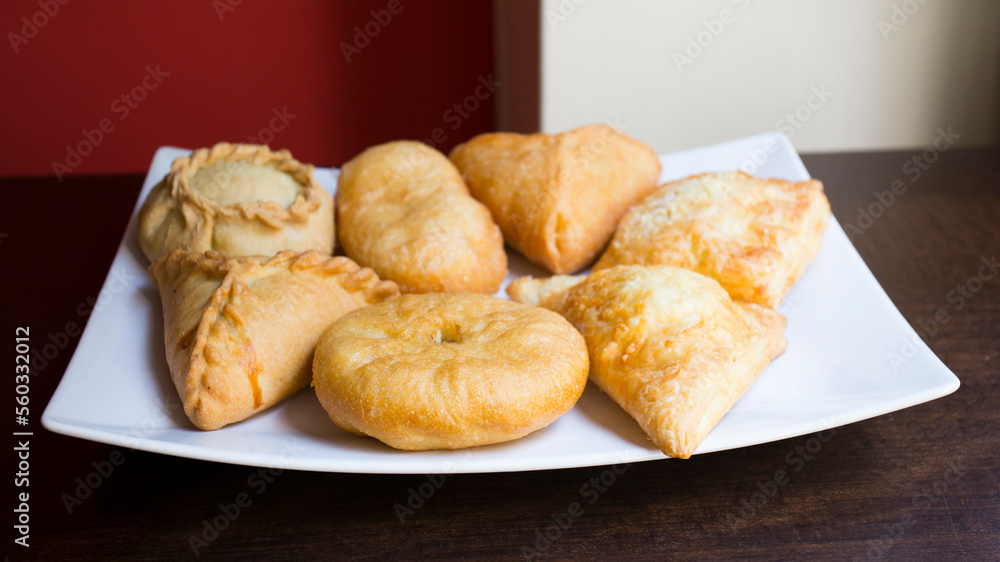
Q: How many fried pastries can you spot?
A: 7